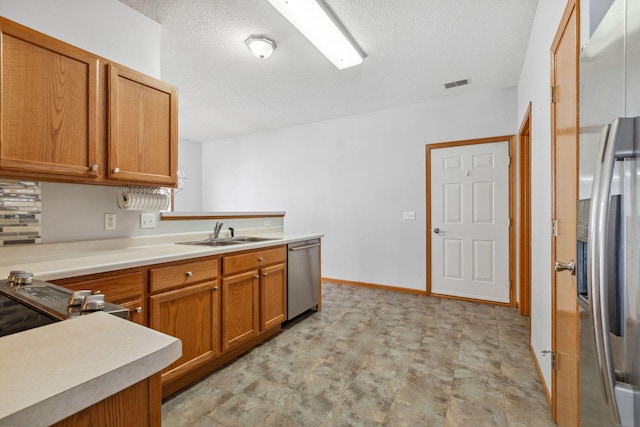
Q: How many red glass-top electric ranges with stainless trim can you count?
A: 0